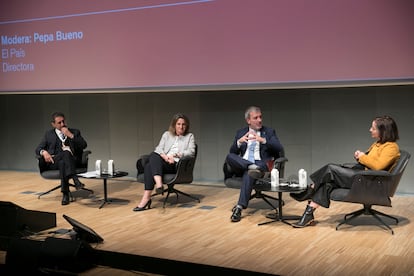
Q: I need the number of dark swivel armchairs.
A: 4